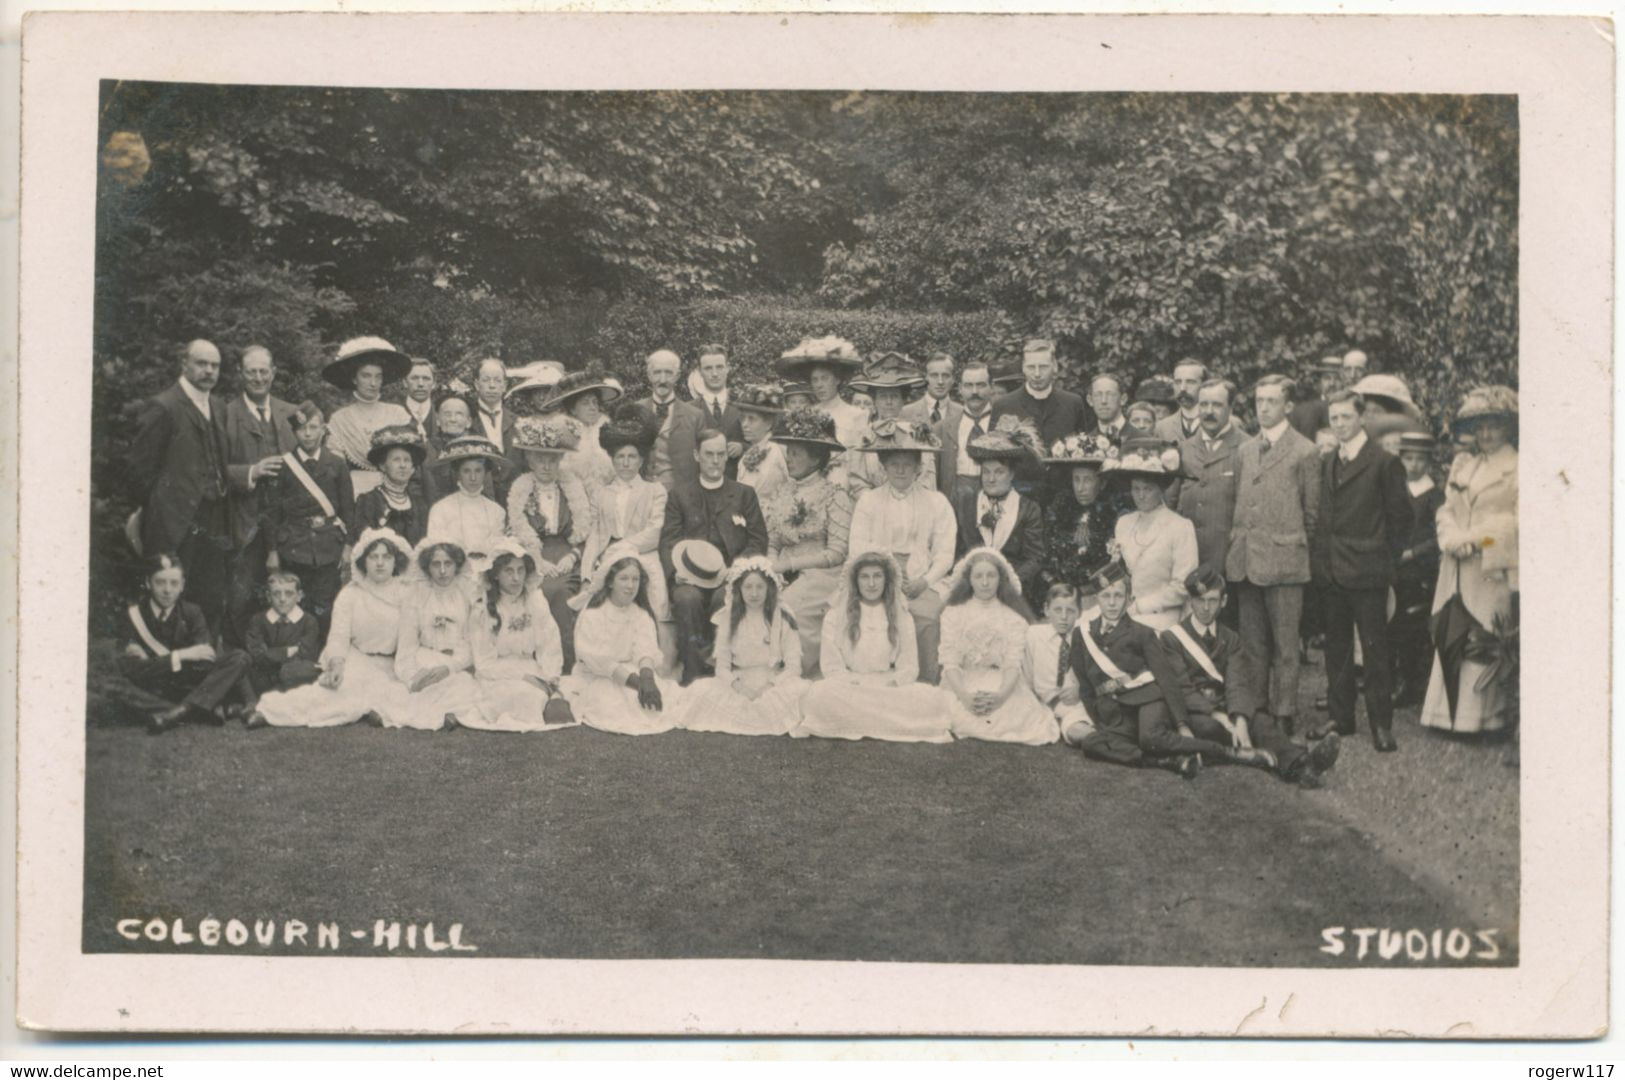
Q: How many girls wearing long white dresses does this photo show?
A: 7